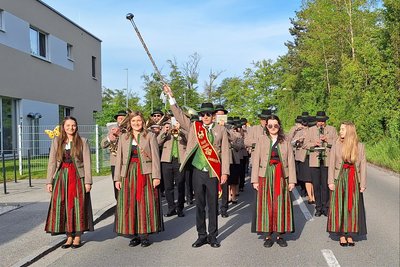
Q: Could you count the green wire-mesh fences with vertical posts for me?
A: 1